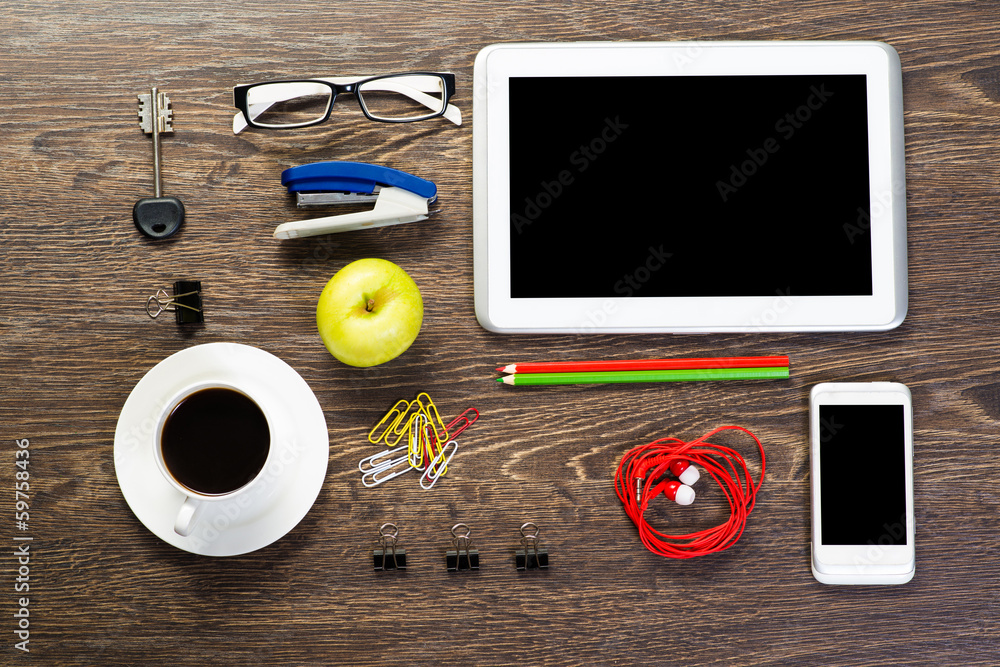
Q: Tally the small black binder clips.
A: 4